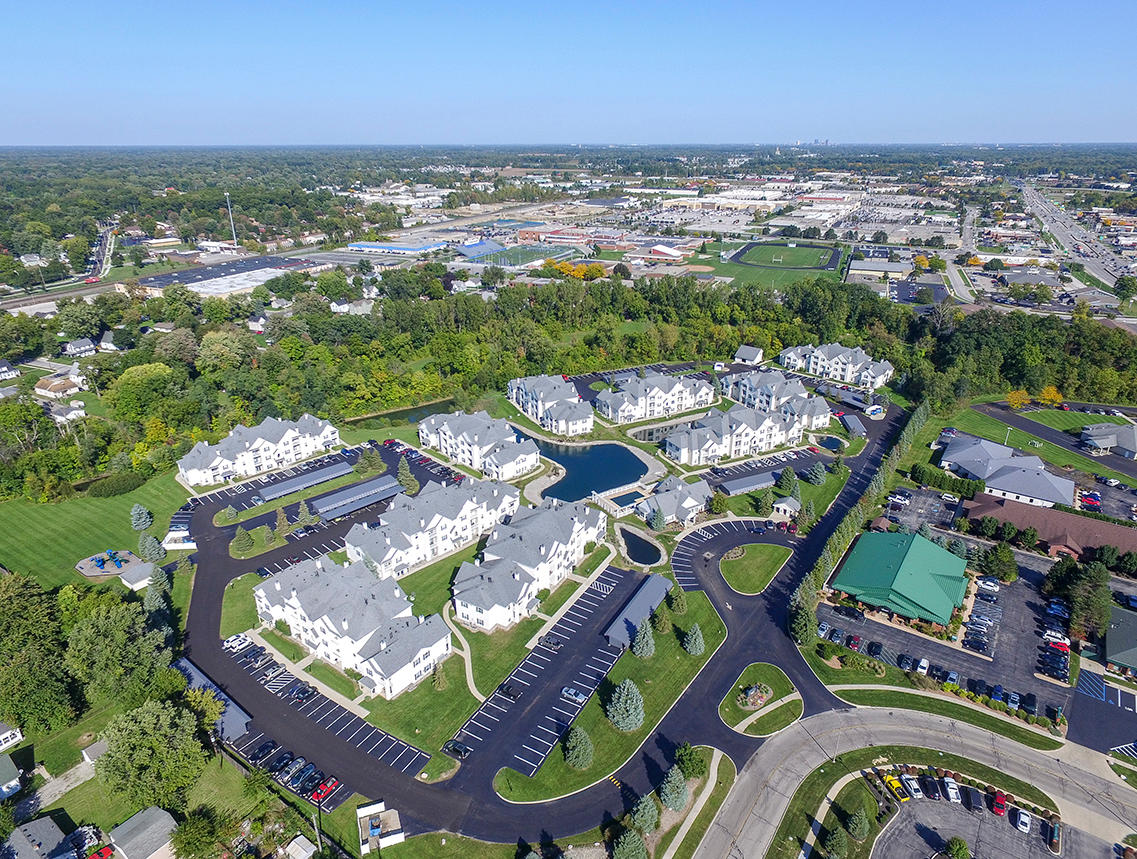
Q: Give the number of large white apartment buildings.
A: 10